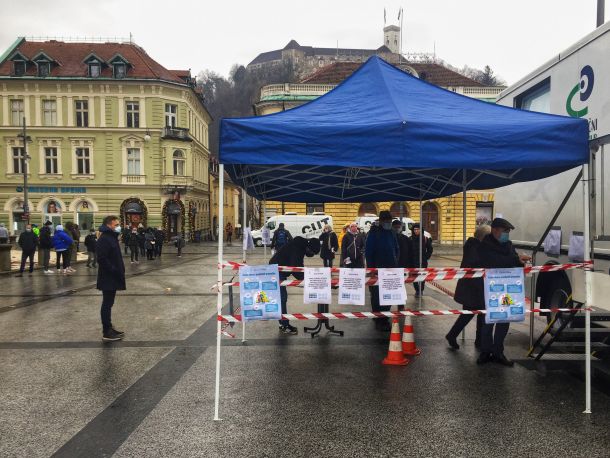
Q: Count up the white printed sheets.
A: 3